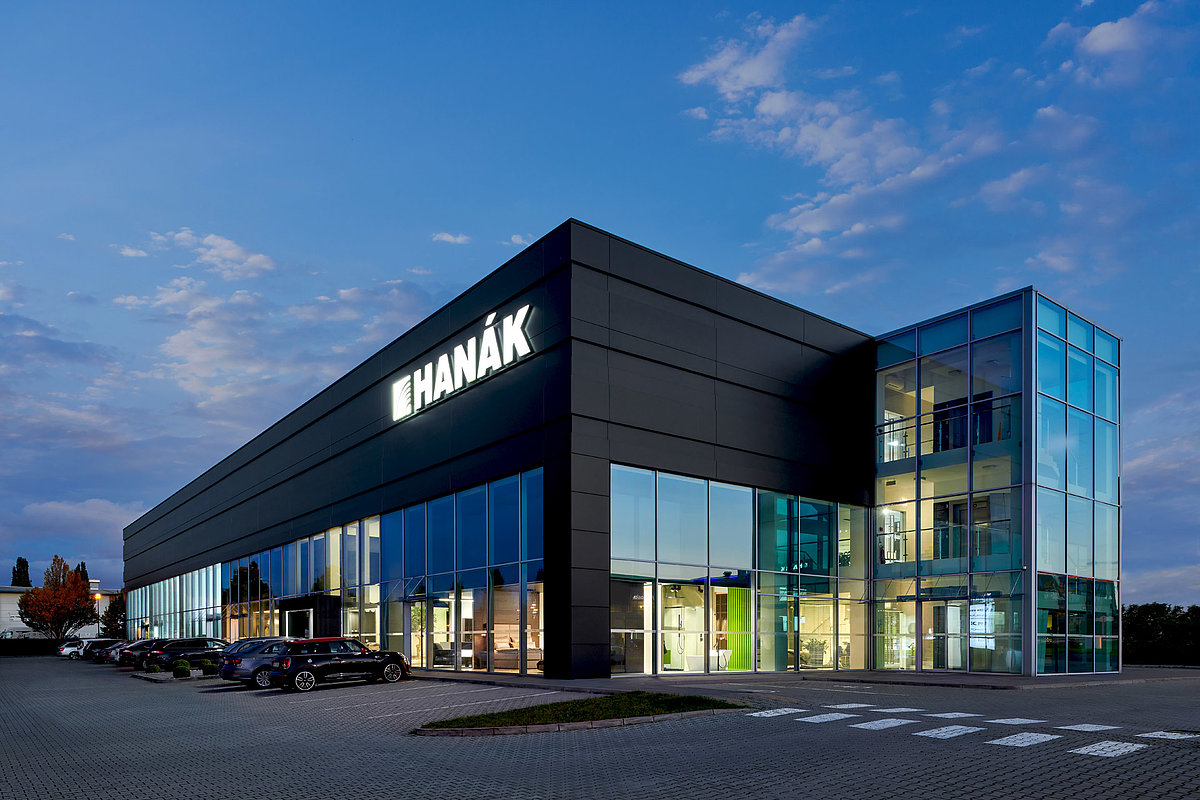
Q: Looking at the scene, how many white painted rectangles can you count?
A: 12